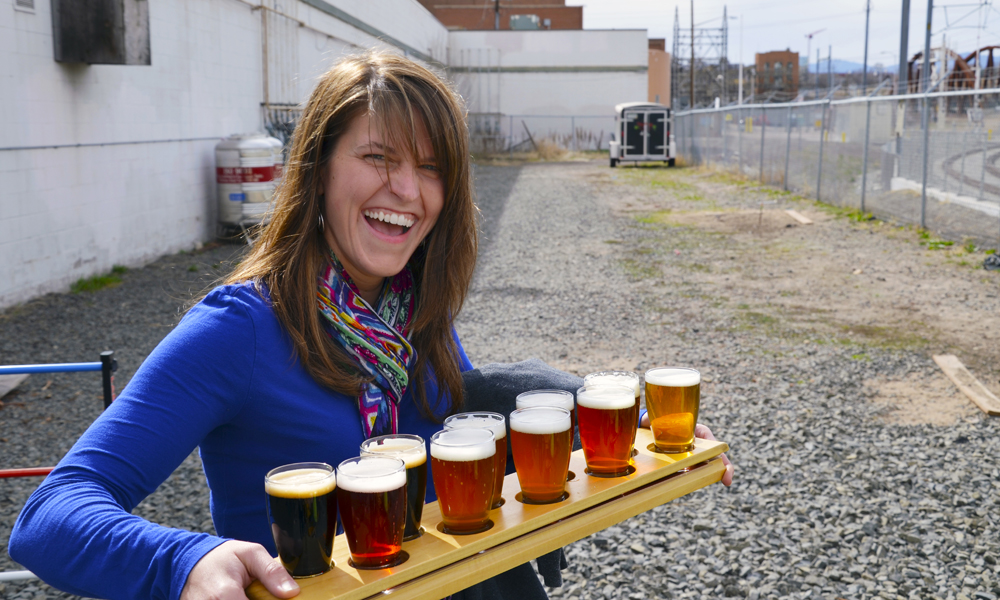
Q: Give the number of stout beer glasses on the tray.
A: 2